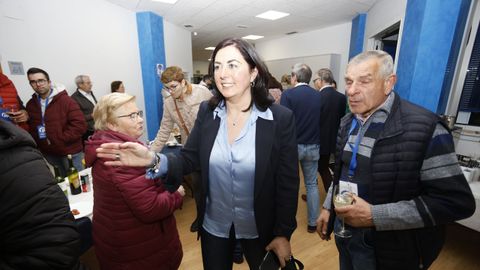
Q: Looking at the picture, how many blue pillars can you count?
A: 3